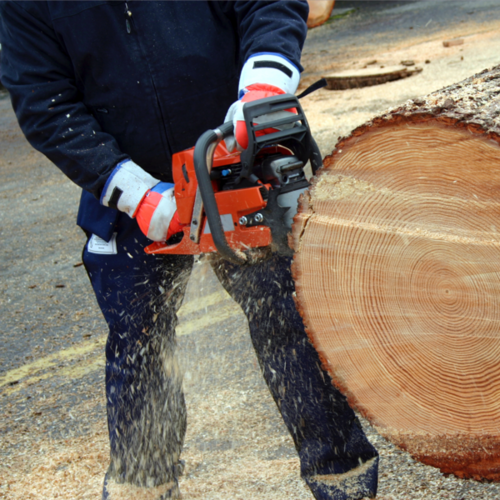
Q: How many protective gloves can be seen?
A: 2